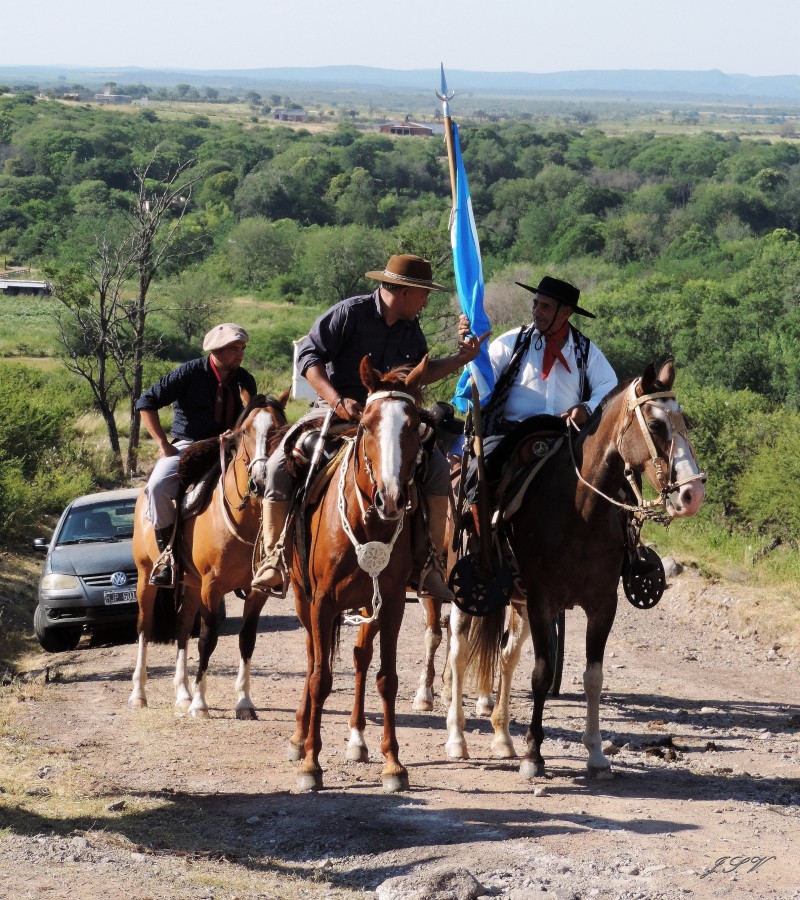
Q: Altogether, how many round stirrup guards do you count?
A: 2